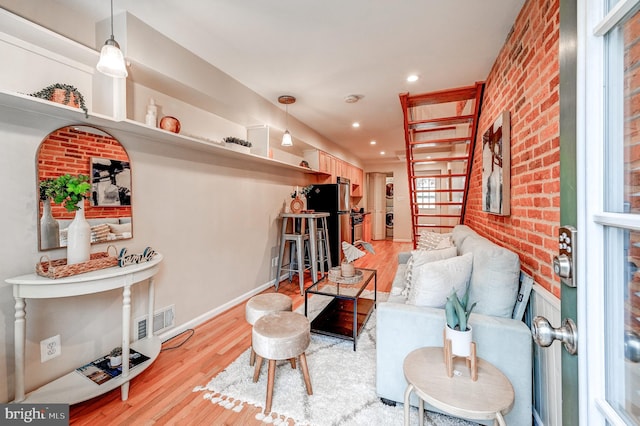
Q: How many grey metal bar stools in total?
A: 2